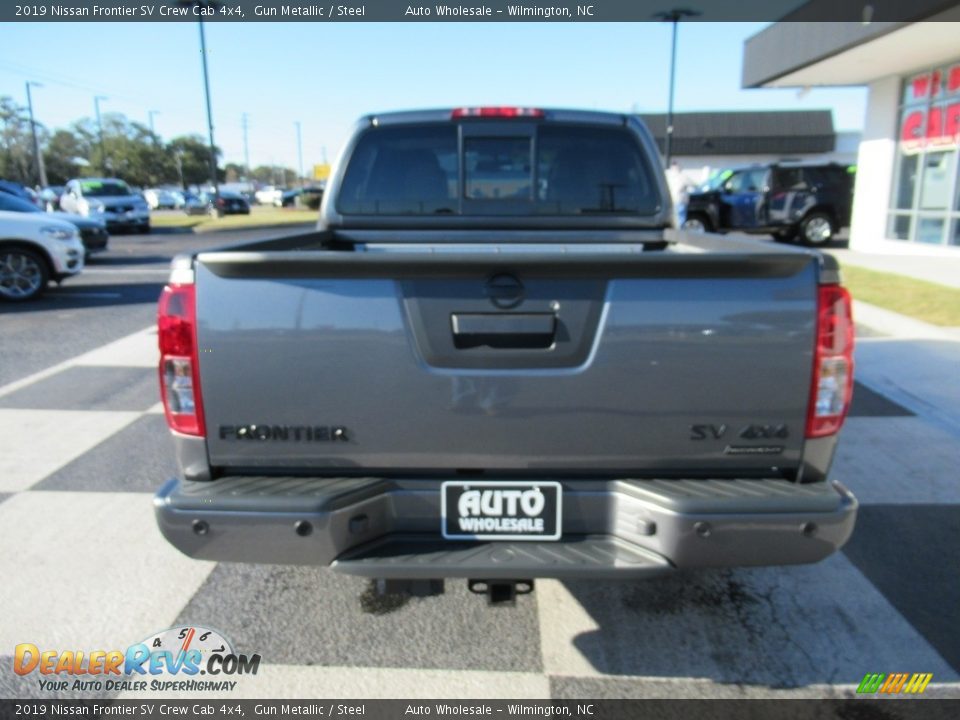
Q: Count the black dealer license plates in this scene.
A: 1